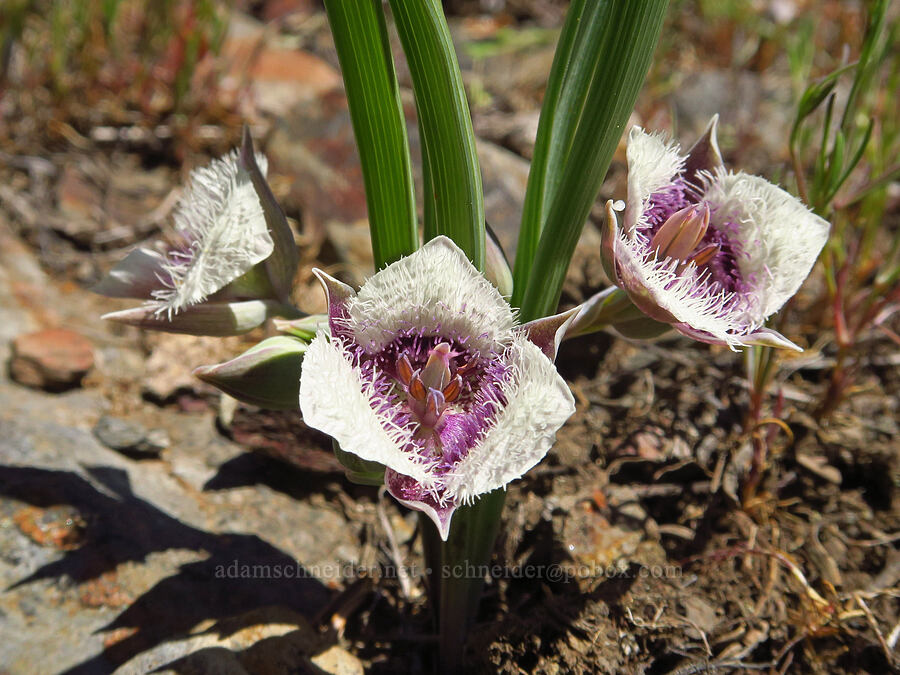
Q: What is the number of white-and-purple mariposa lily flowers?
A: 3